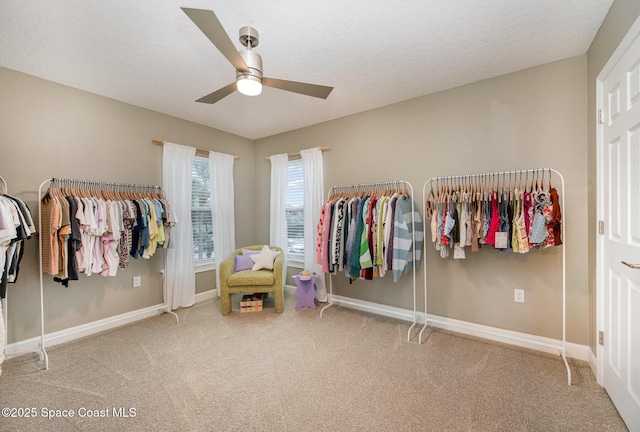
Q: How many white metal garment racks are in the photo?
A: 4